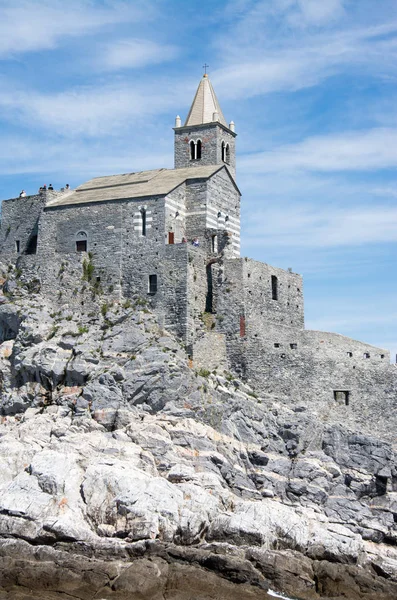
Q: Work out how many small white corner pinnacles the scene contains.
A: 3